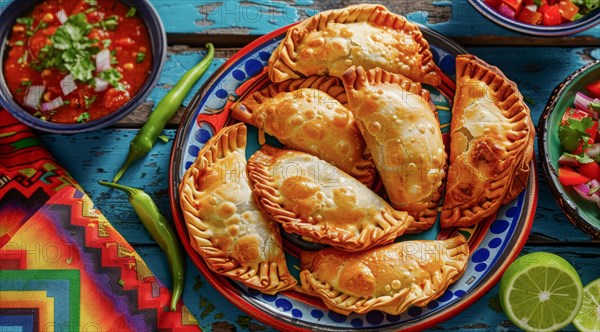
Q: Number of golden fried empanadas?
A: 7